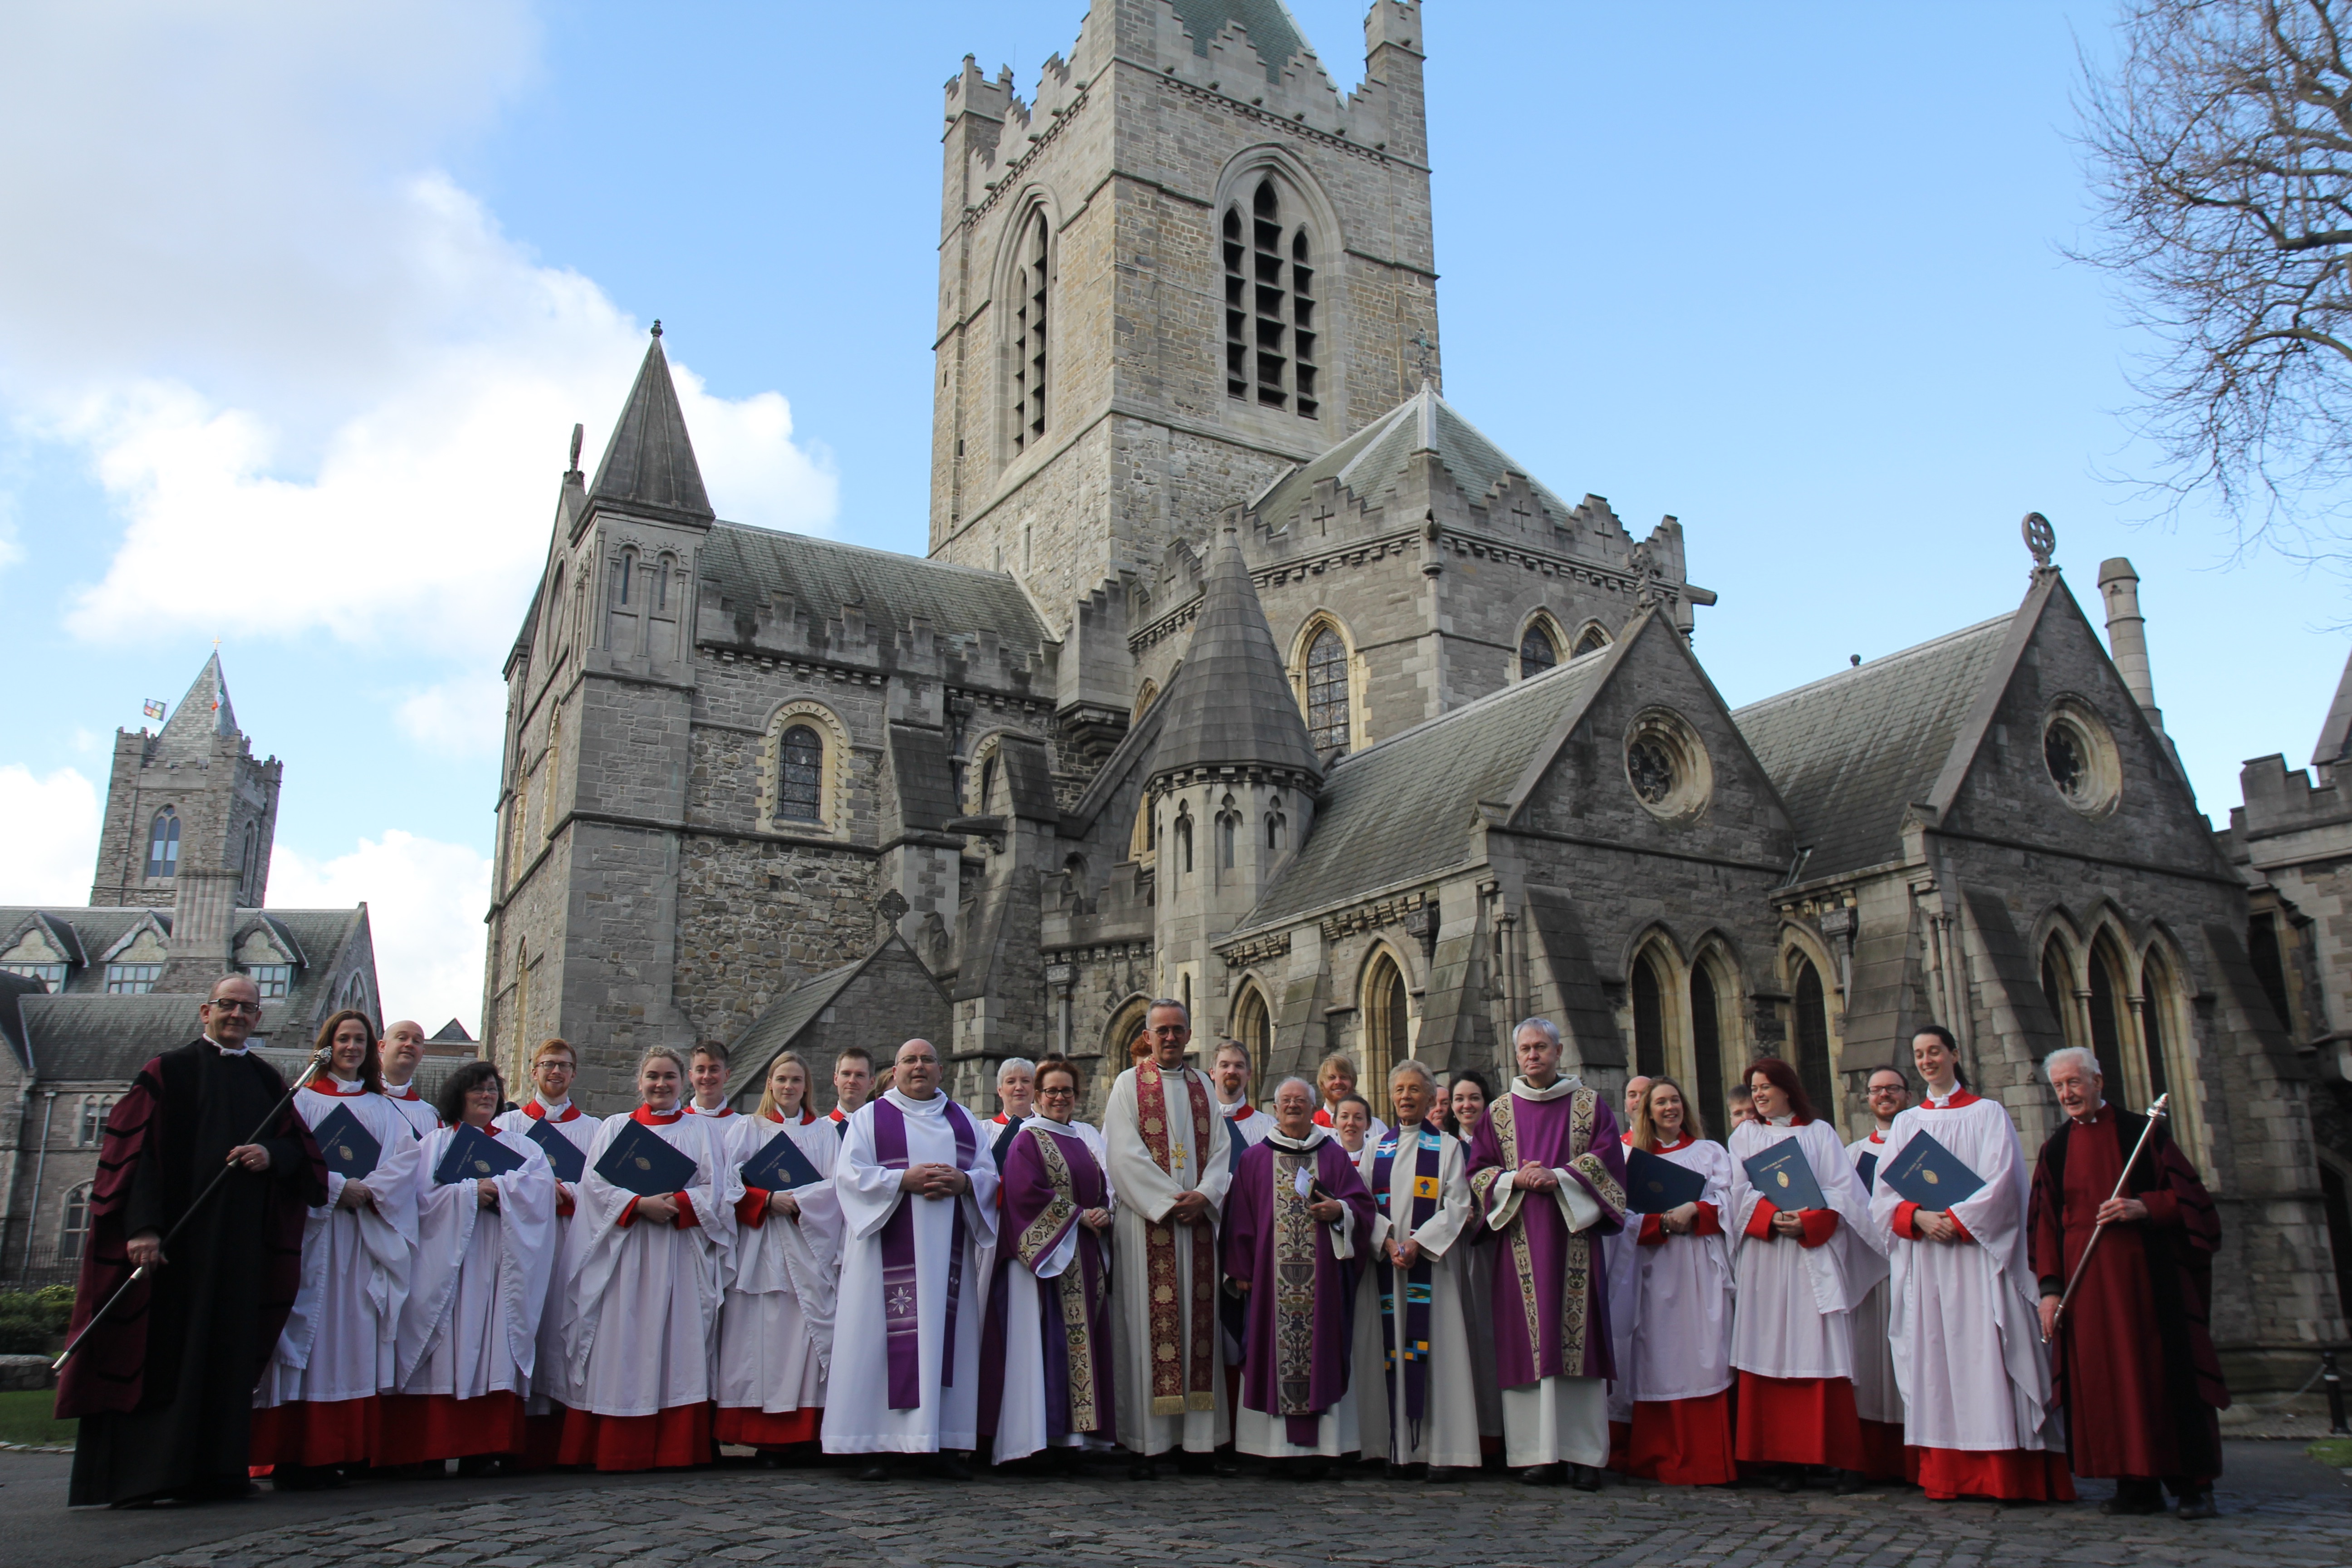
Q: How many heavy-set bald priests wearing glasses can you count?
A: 1